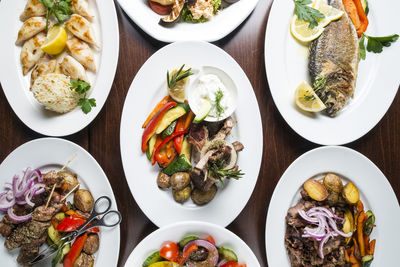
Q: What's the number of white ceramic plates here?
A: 7